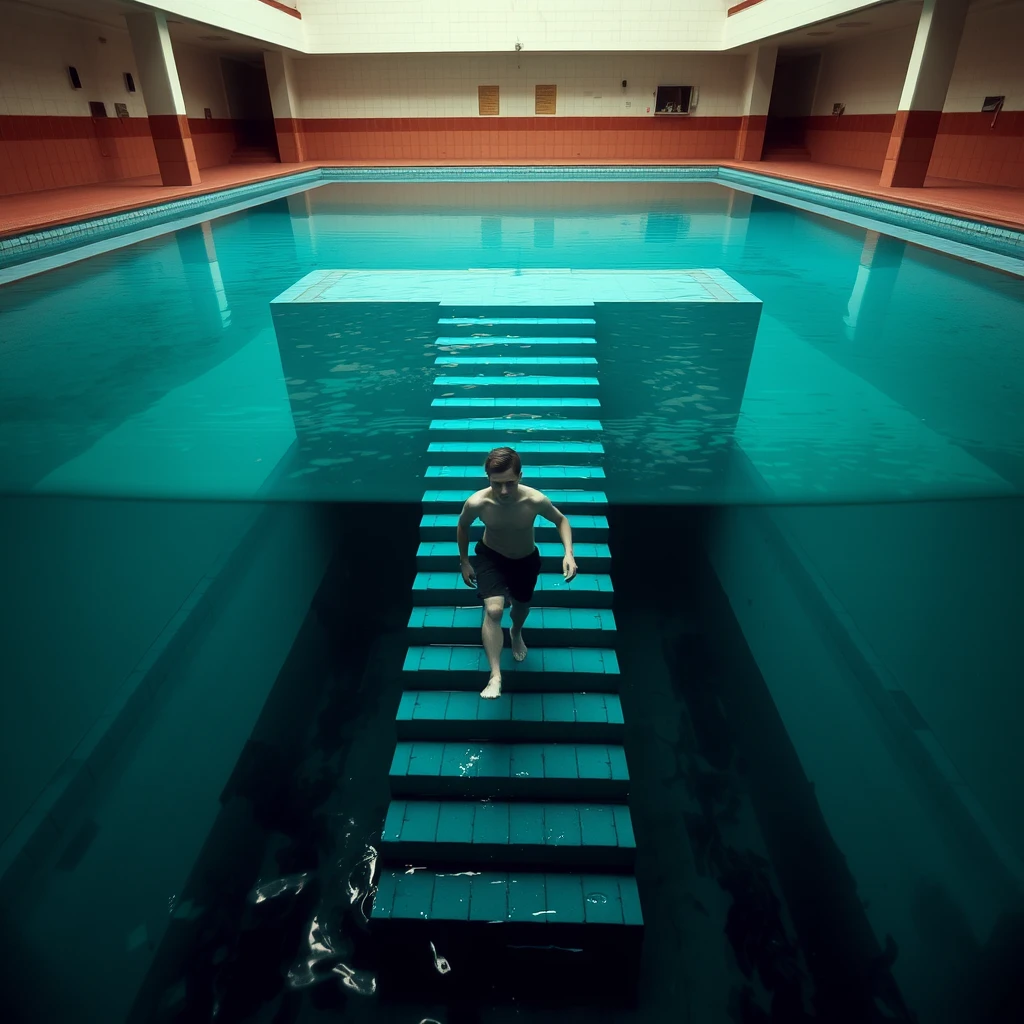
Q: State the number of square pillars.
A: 4